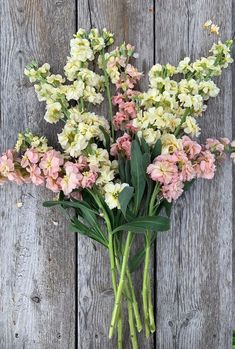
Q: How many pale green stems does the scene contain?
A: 6